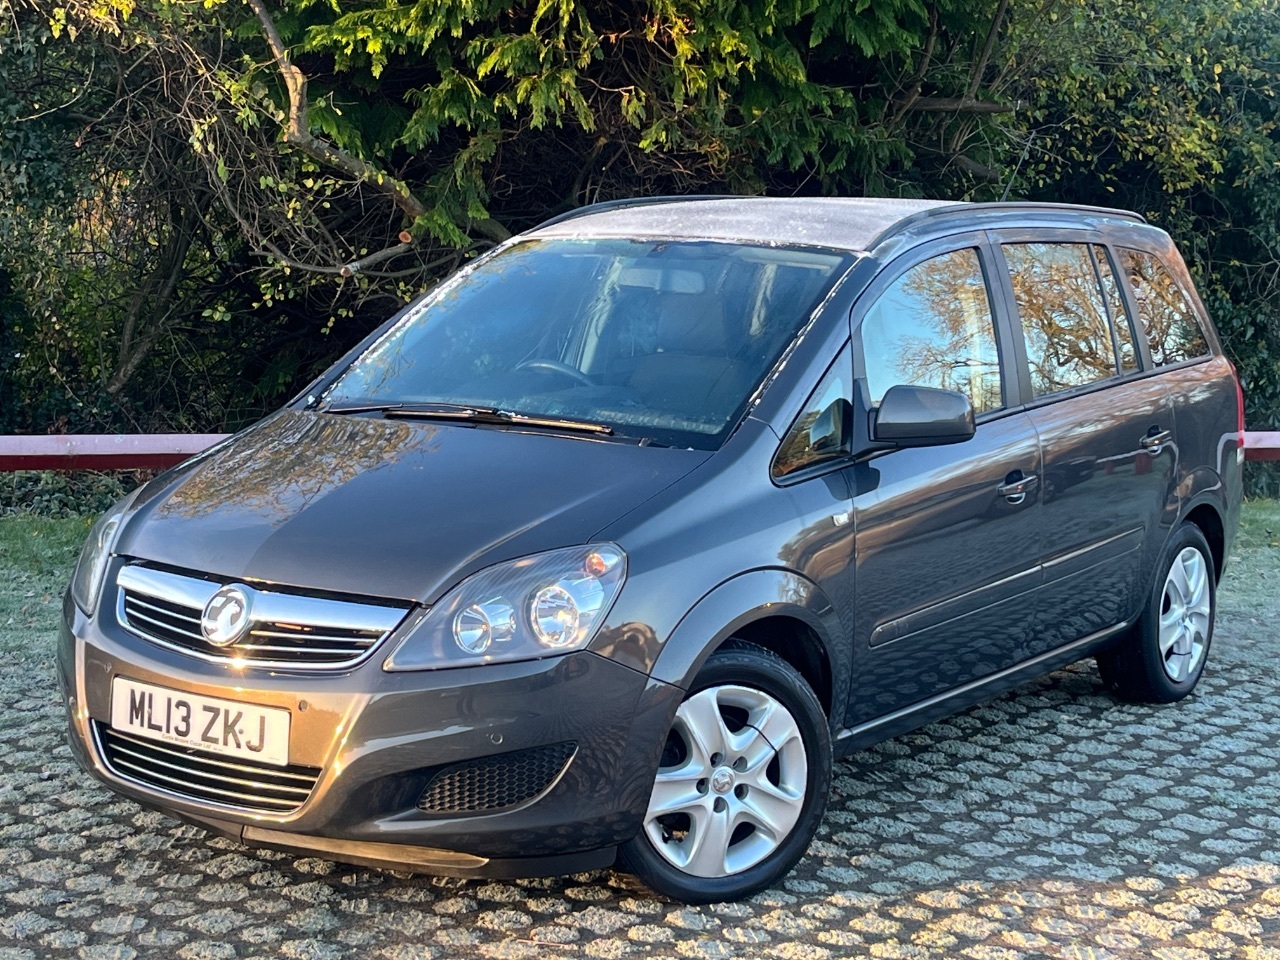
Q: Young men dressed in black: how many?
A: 0